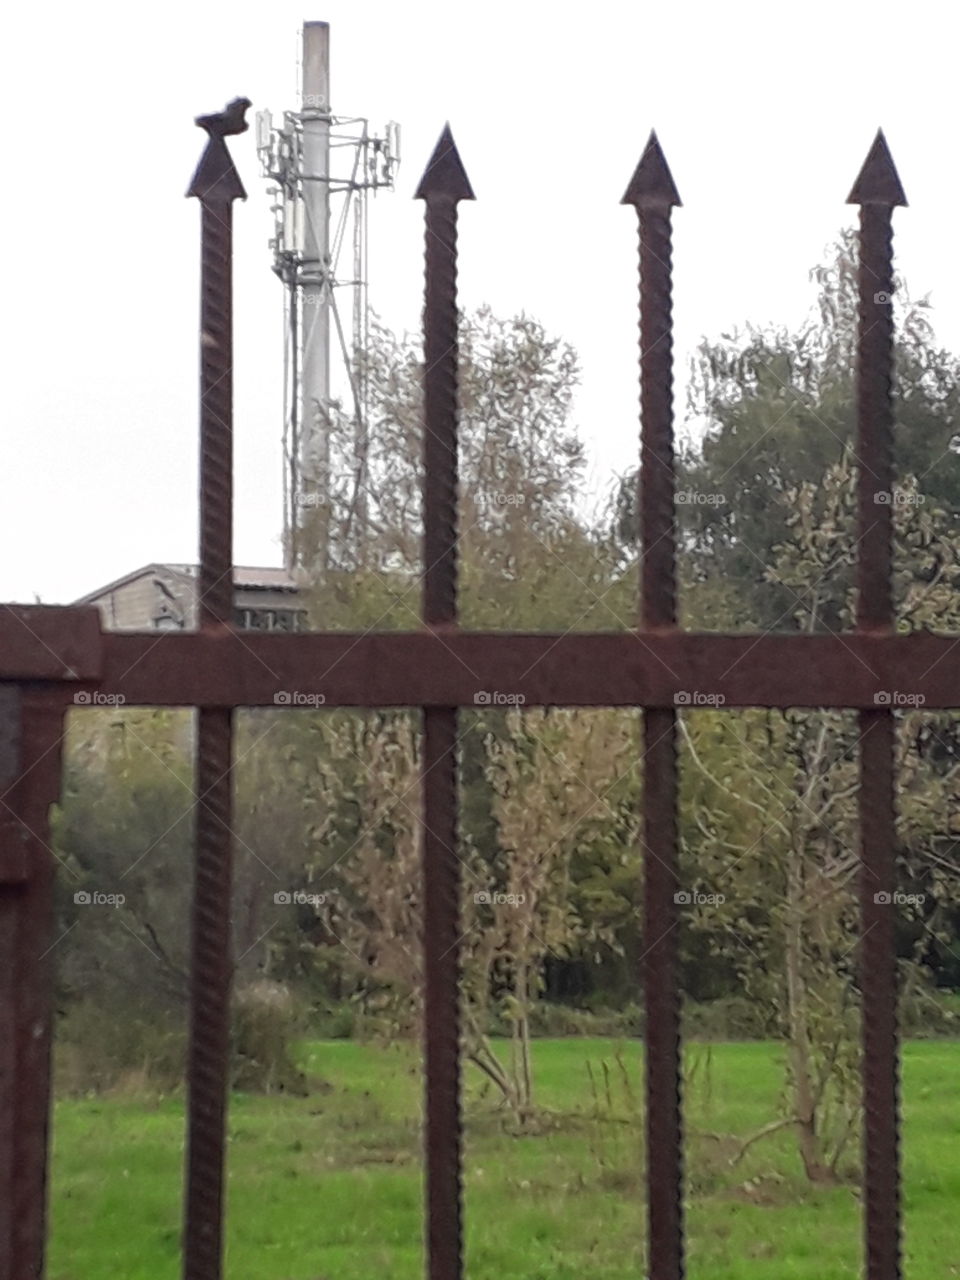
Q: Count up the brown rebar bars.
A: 4